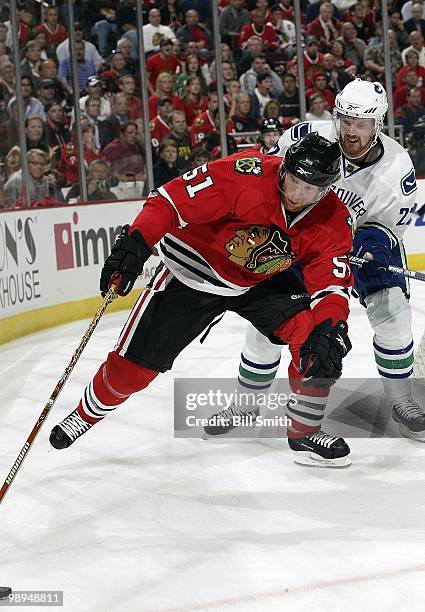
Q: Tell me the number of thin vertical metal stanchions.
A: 6